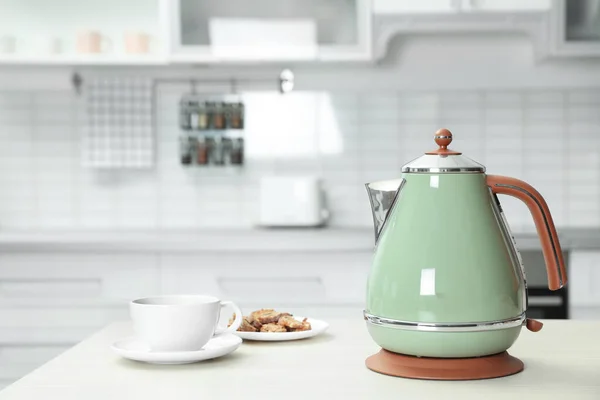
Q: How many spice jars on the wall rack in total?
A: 8